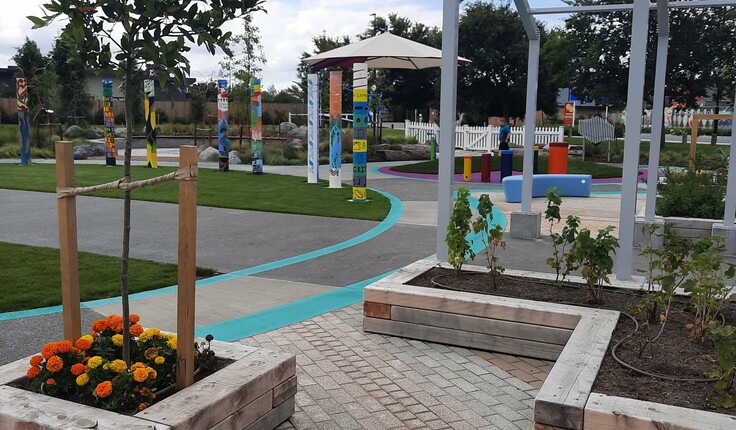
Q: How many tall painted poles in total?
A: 8